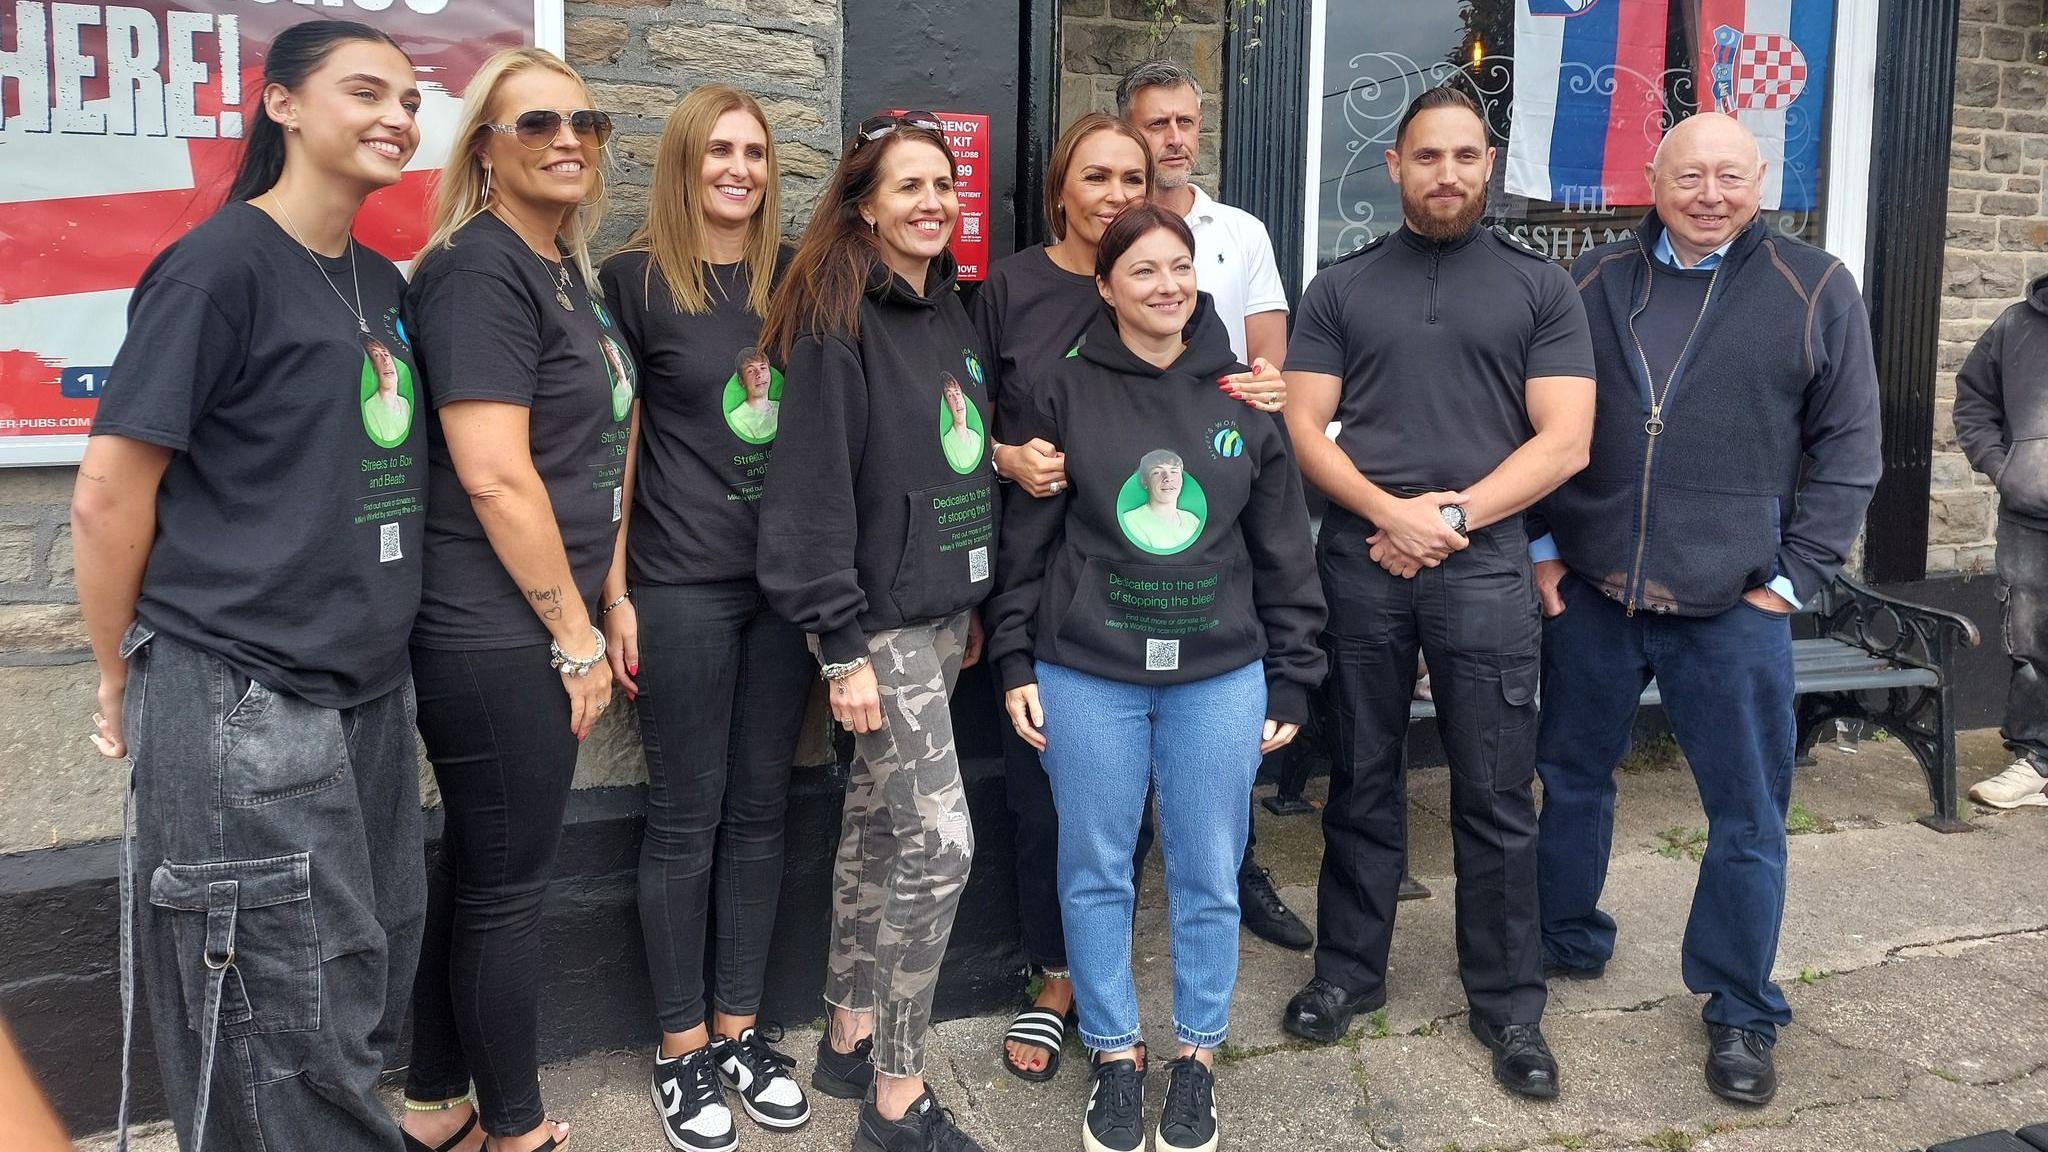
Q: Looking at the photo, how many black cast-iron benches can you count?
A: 1